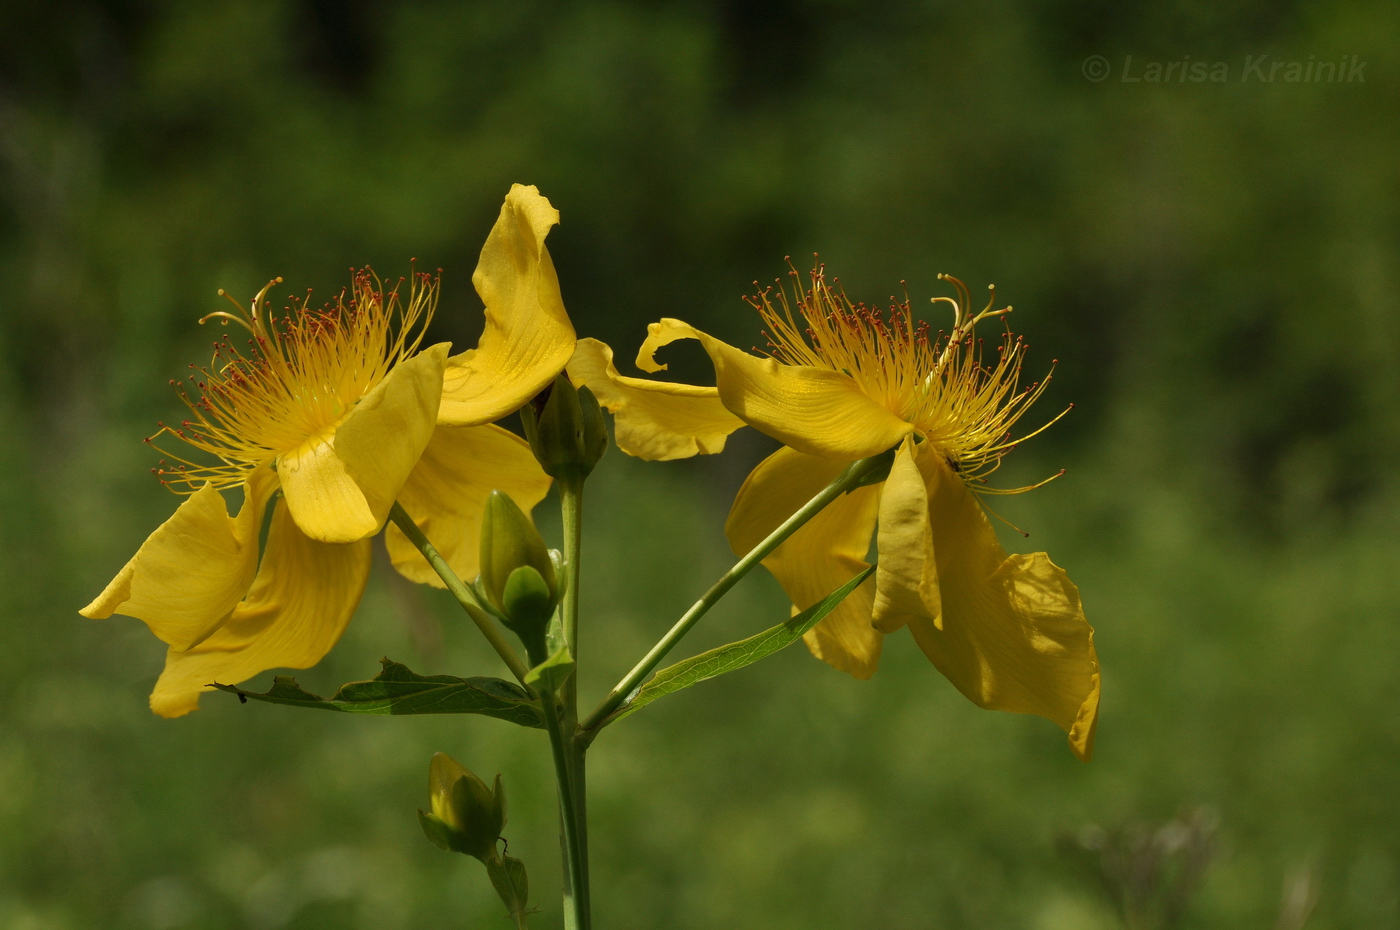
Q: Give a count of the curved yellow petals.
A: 10